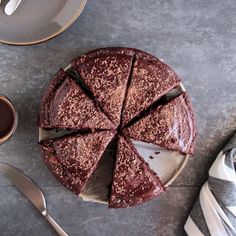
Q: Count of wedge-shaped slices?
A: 6